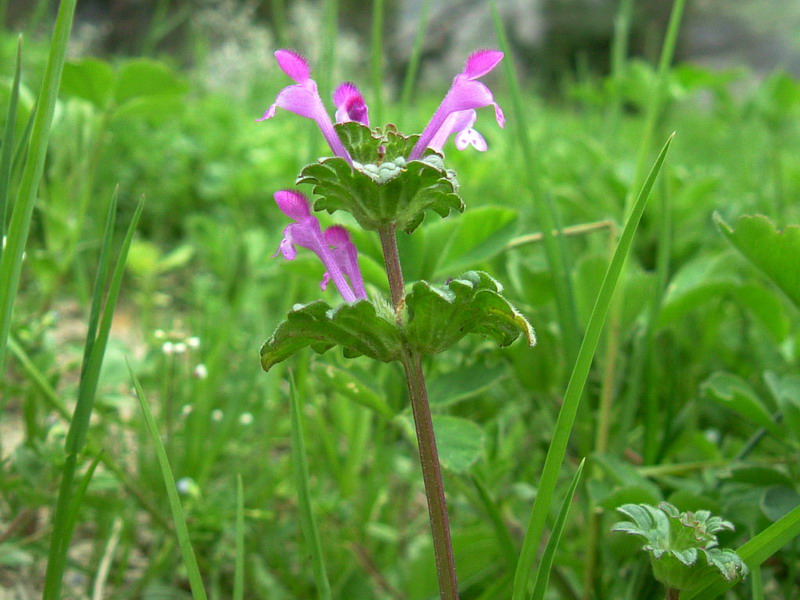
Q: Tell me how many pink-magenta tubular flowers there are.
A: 6